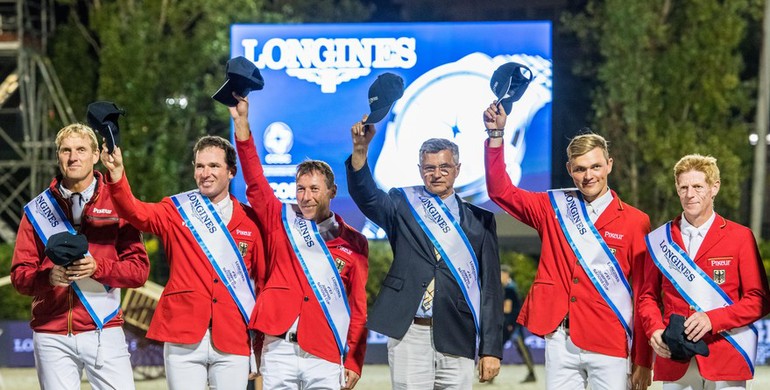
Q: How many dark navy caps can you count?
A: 6